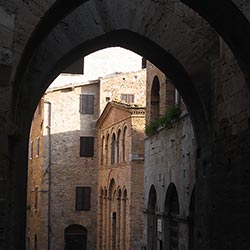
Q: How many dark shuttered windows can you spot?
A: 3